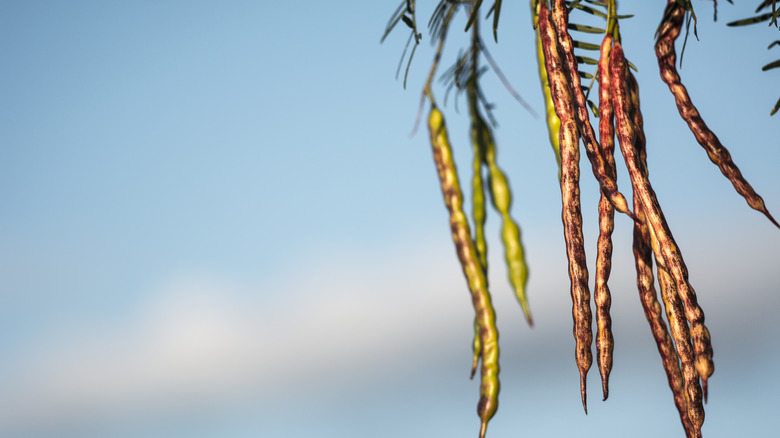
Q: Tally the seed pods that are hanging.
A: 11